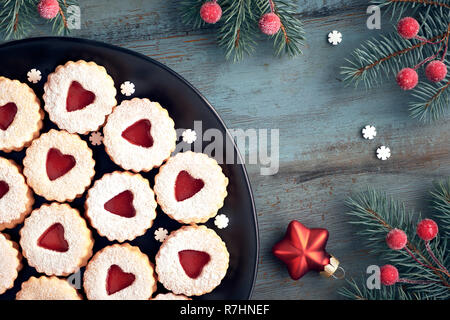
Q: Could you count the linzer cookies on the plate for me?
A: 13